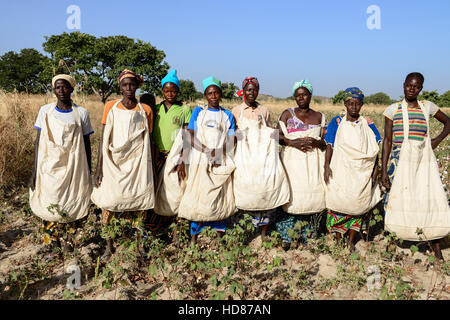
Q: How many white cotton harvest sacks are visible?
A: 8